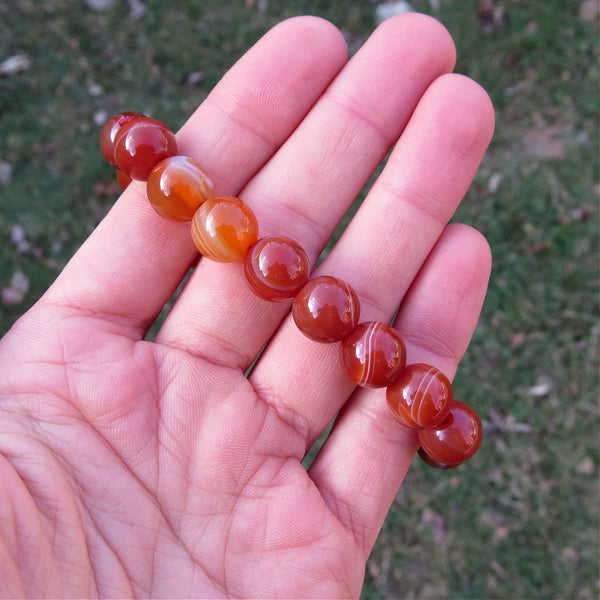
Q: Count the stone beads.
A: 11